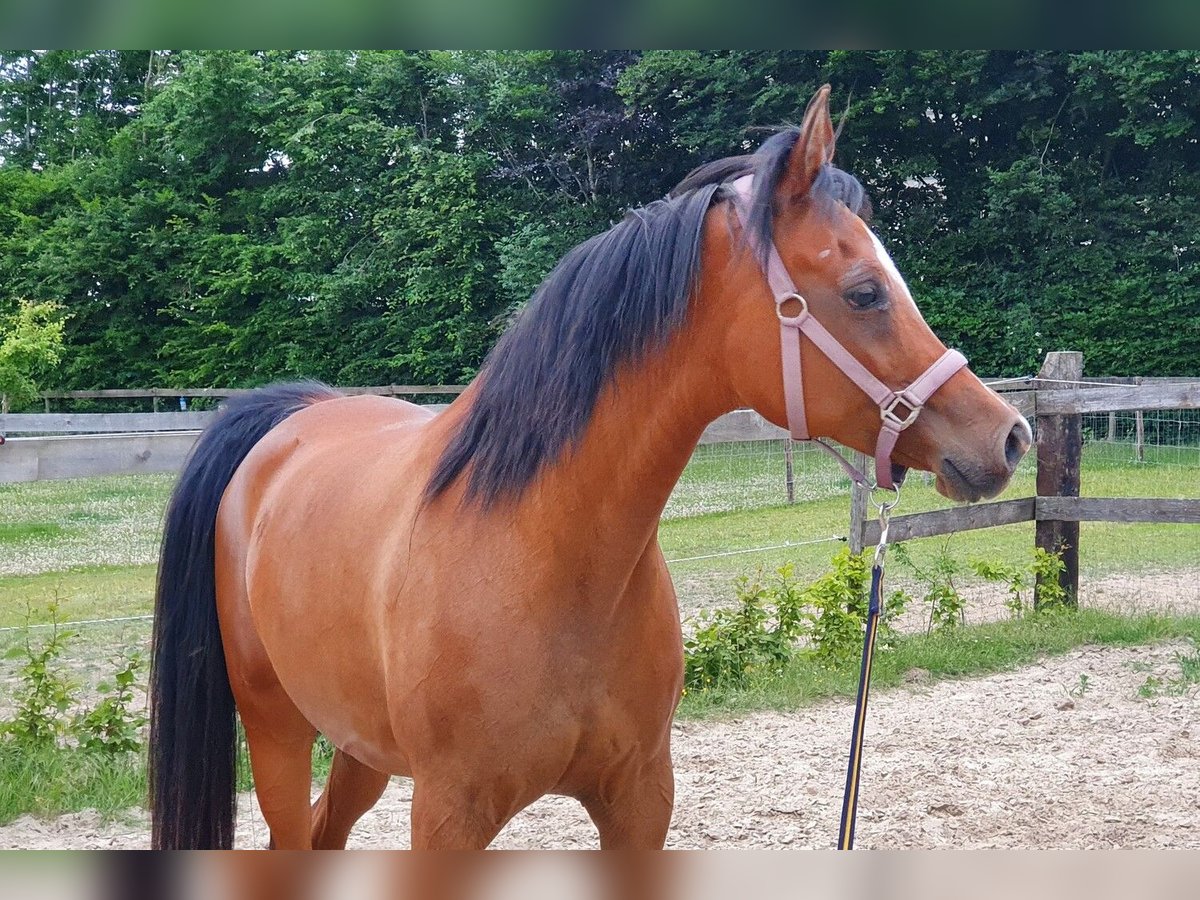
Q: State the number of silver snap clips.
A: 1